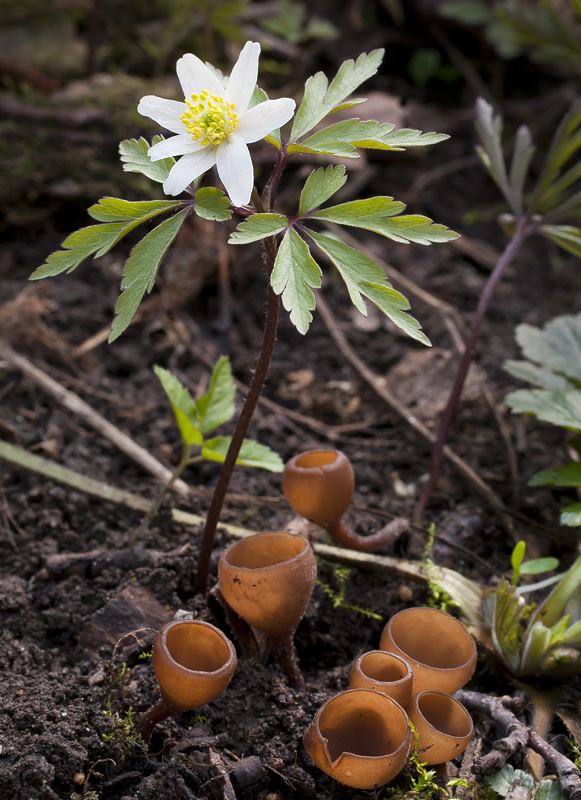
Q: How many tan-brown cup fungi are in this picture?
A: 7